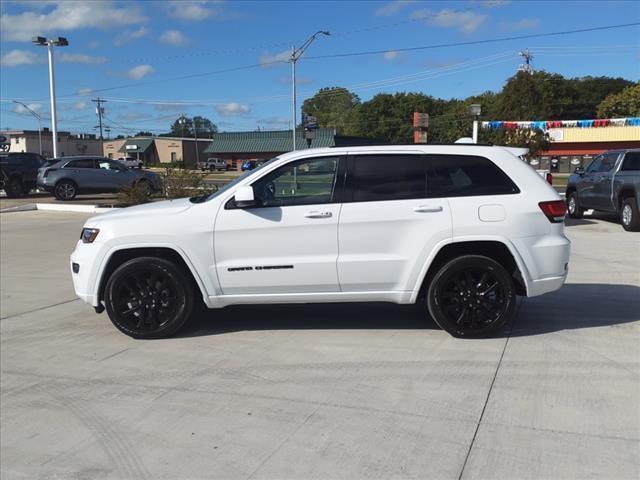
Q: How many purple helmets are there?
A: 0